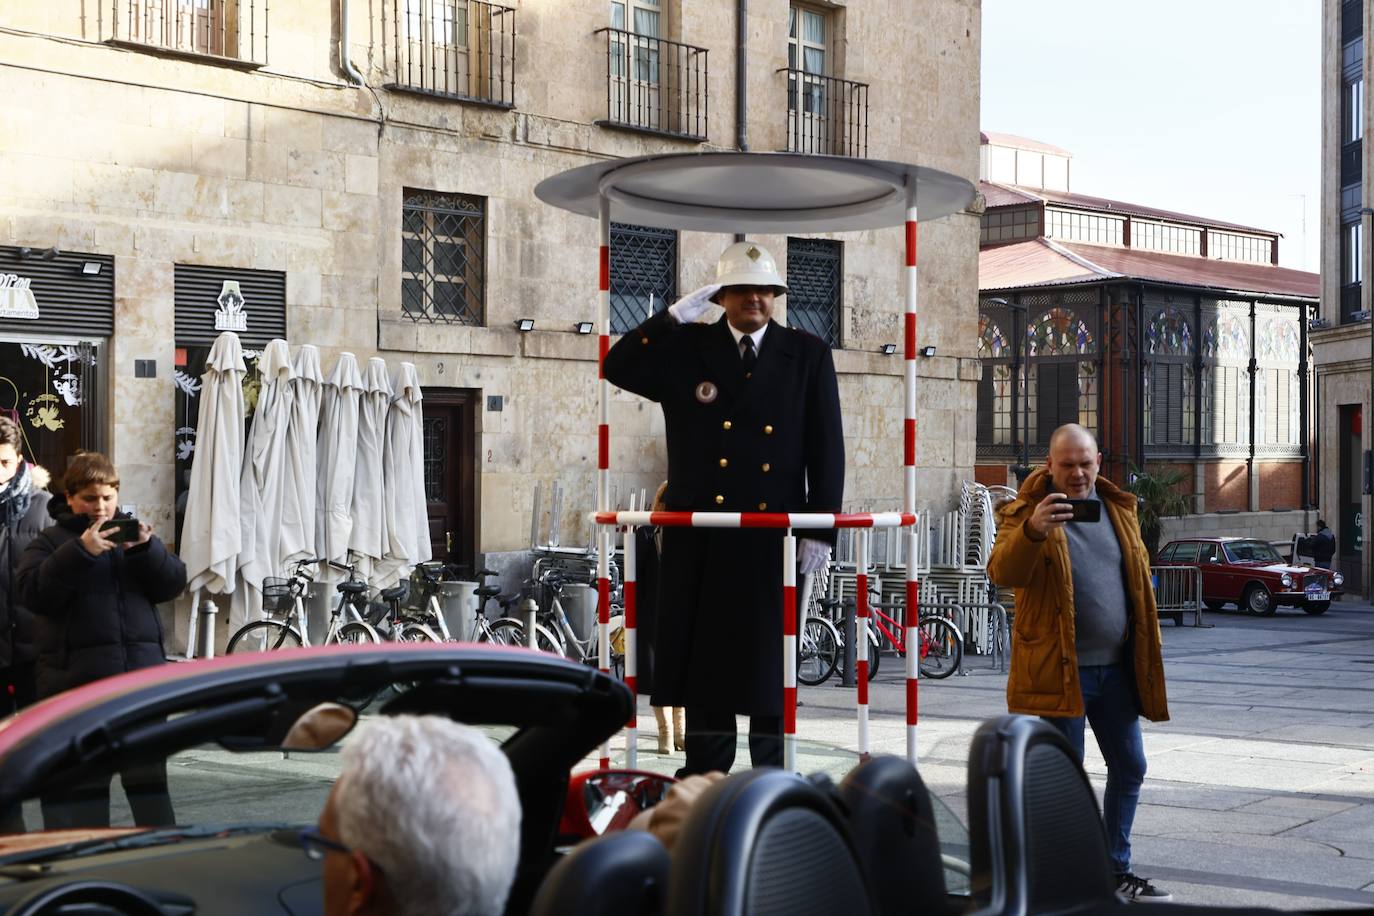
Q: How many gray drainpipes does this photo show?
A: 2